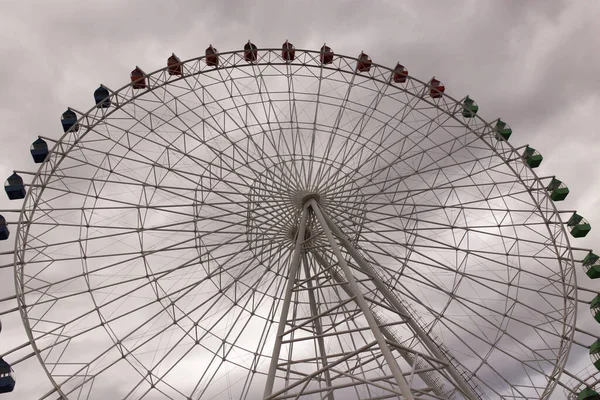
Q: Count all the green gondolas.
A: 9